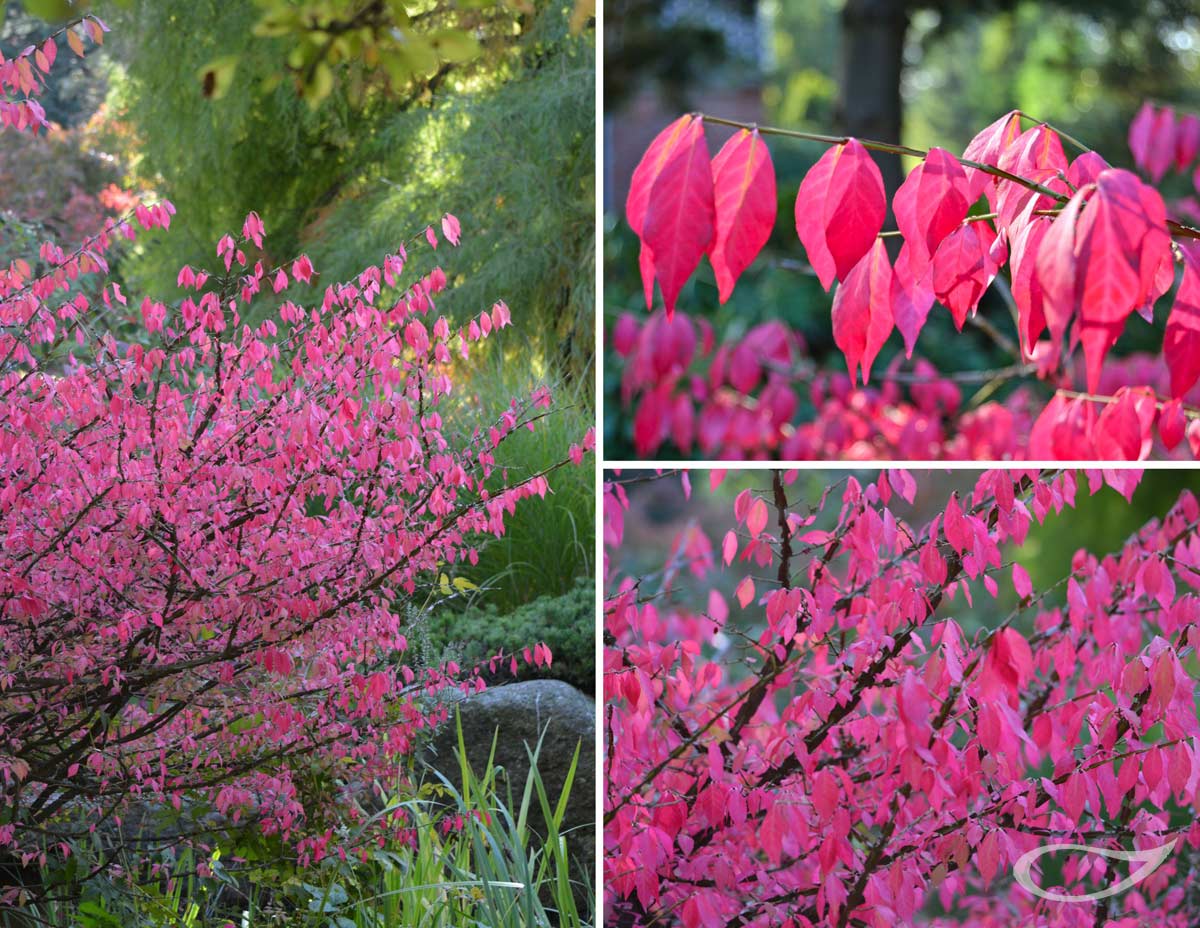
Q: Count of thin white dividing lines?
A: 2